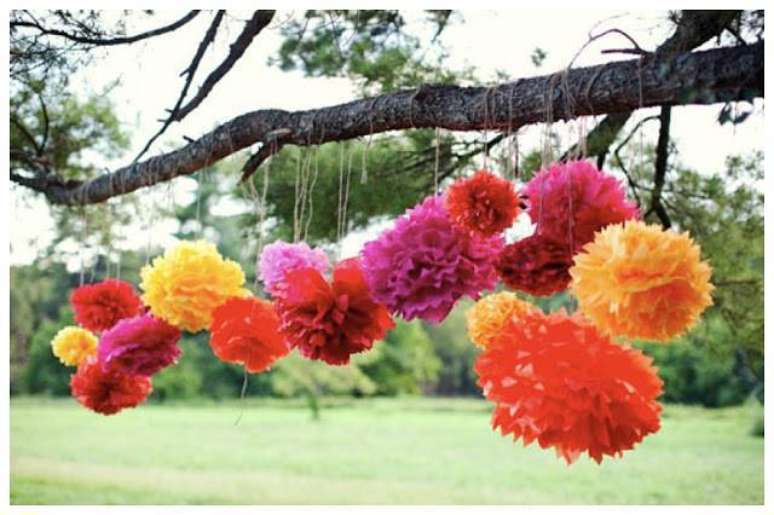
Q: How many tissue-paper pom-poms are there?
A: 15